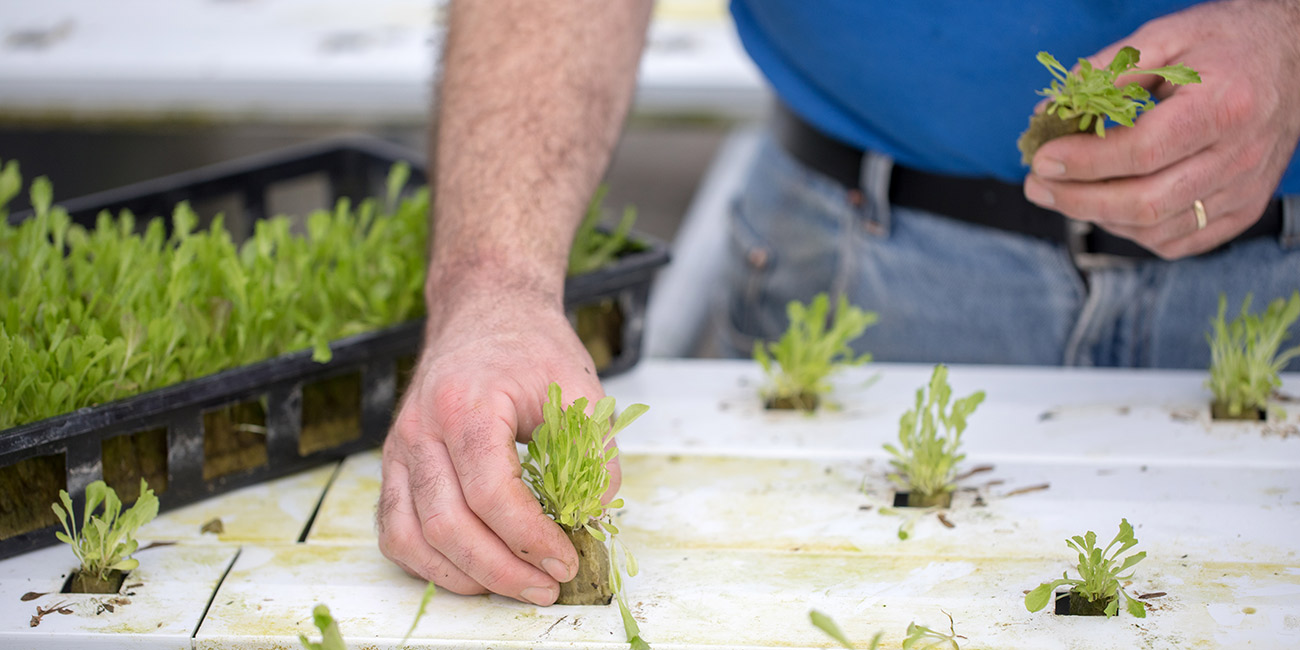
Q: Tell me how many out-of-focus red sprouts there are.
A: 0